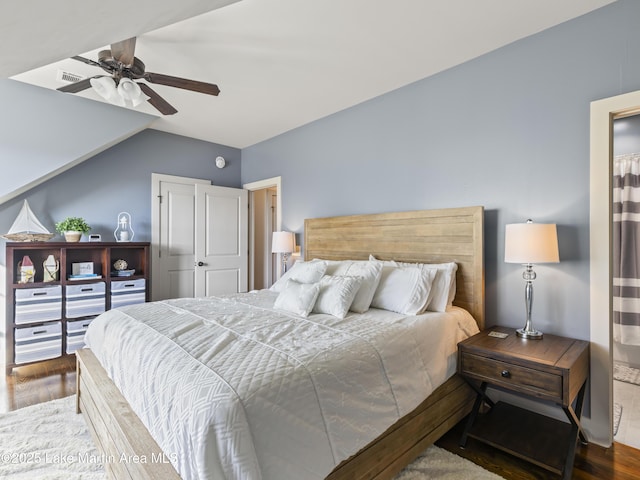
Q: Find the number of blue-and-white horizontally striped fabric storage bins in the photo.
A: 5